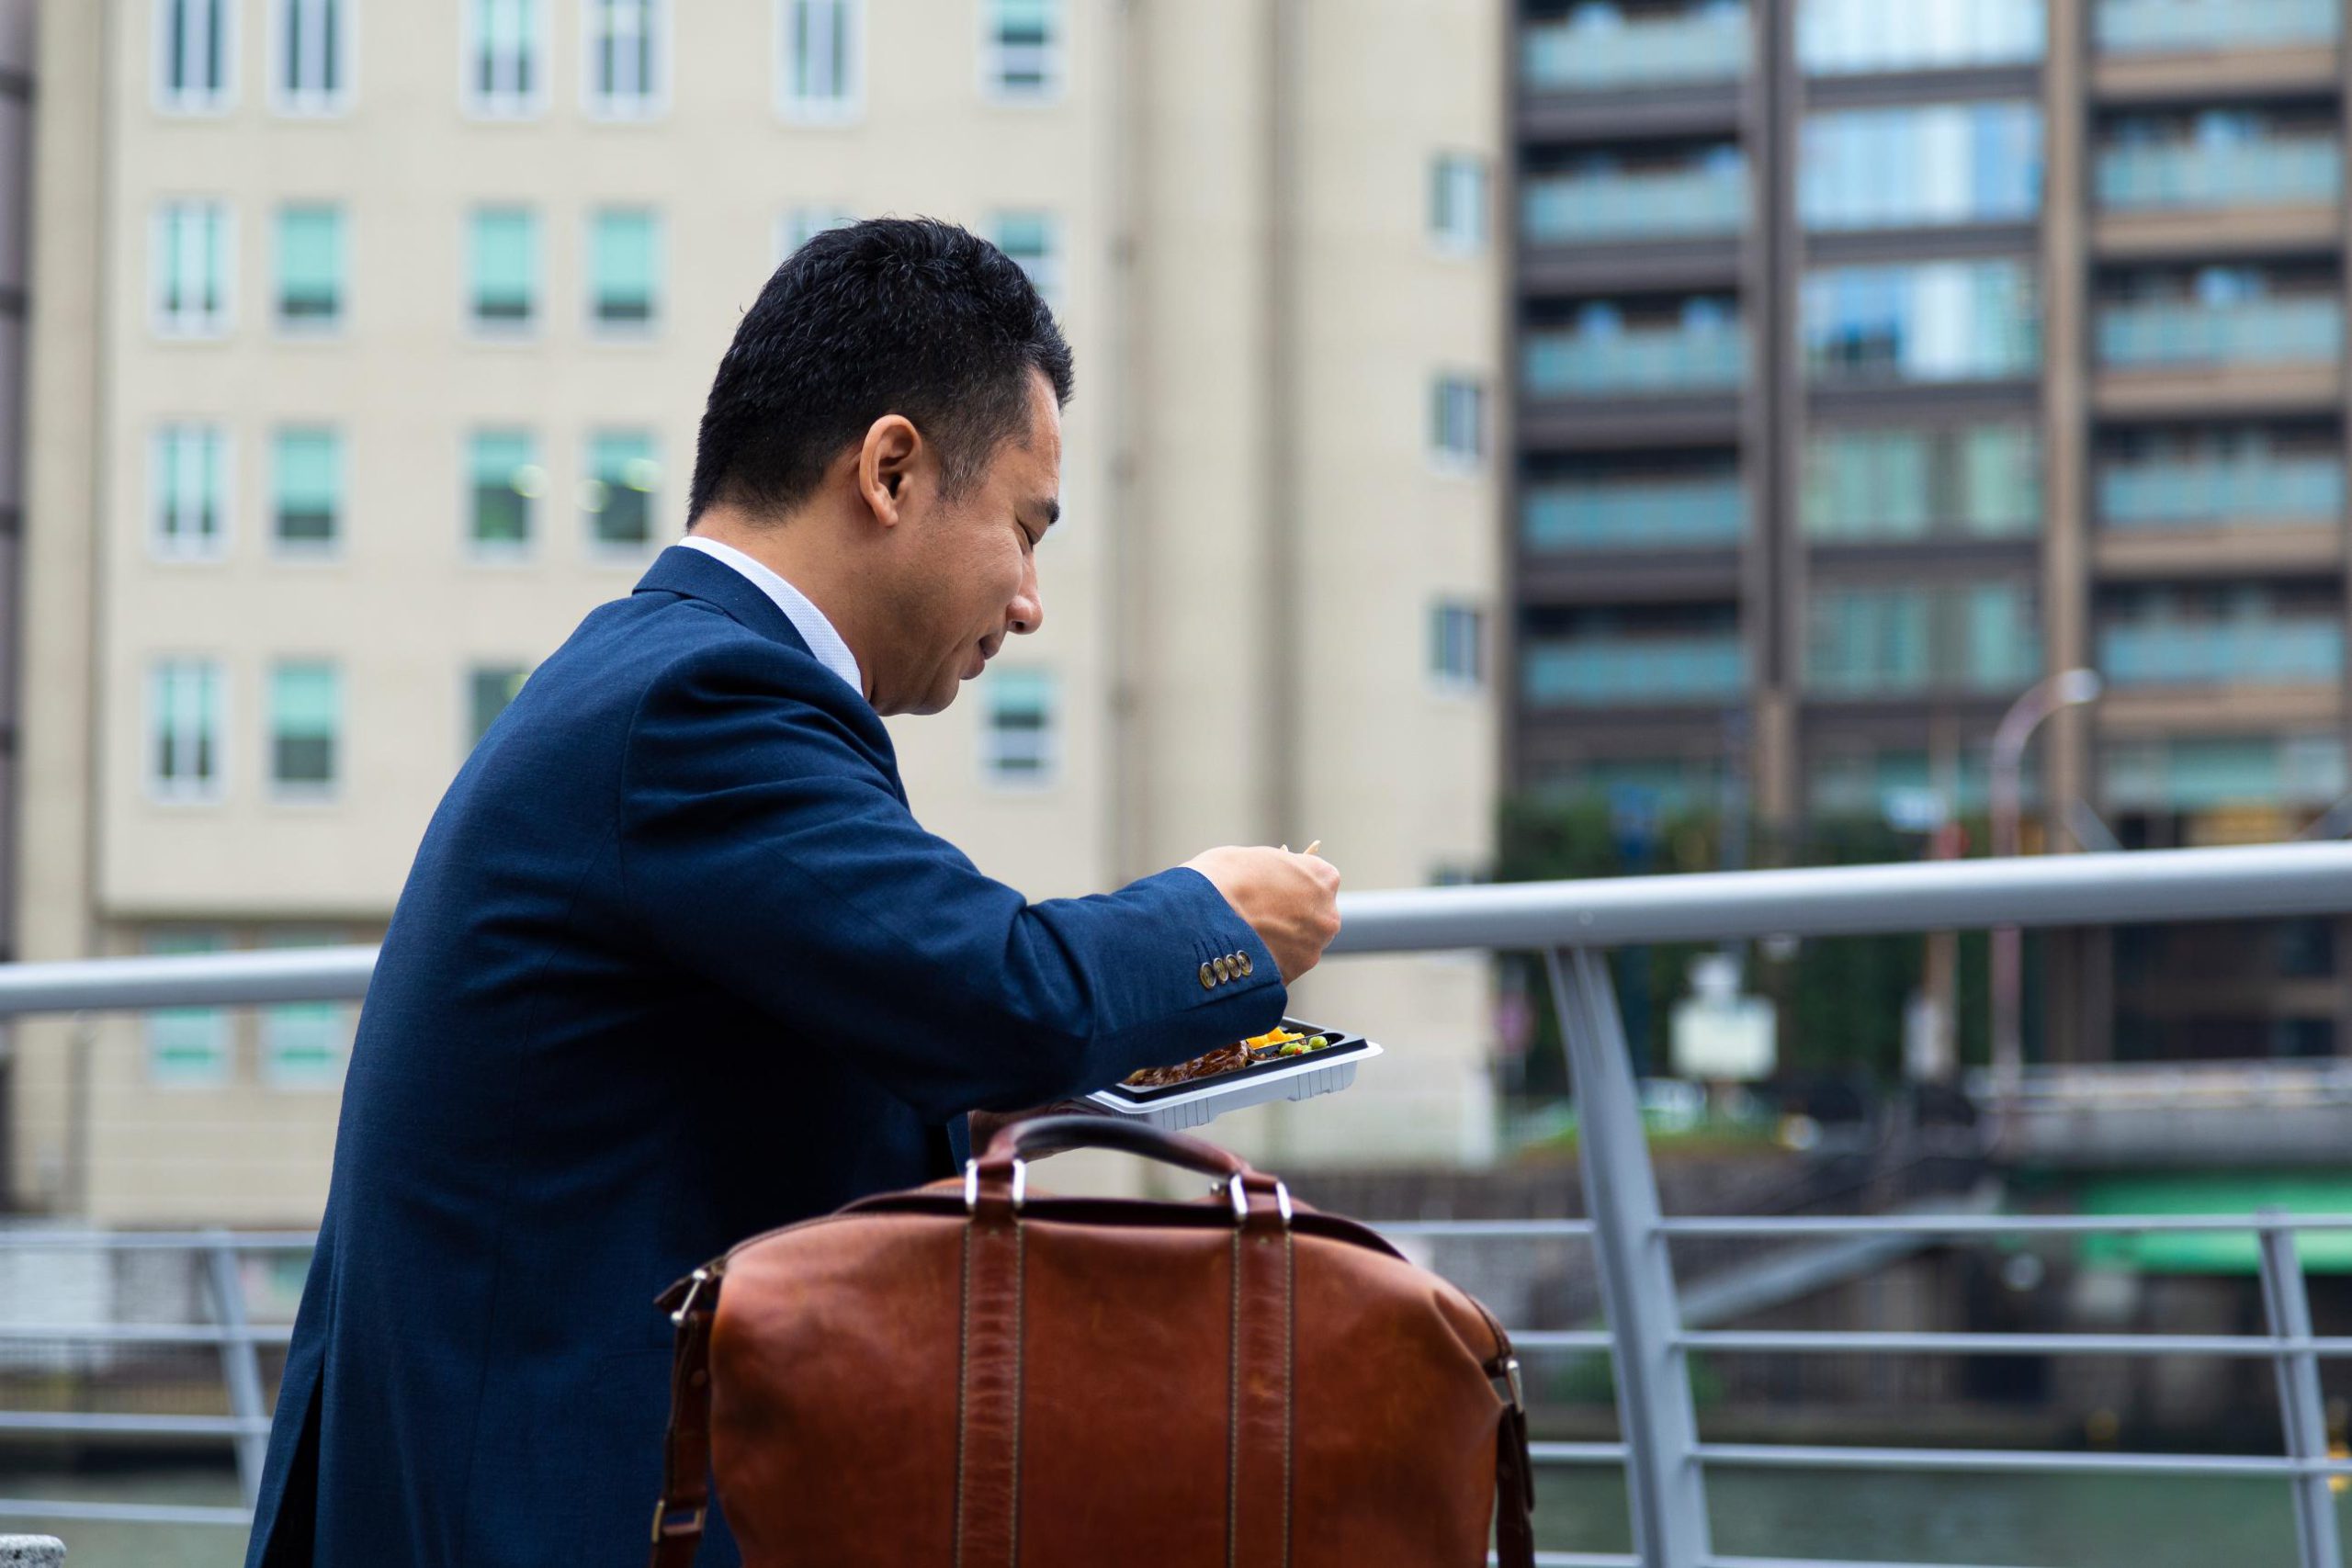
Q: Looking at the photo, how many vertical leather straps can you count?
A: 2